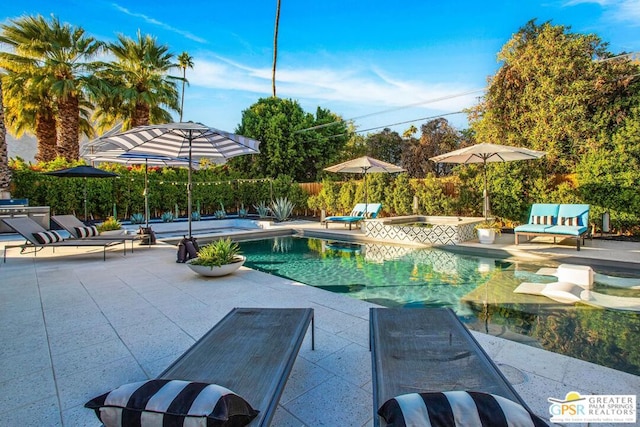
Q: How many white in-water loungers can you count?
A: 2